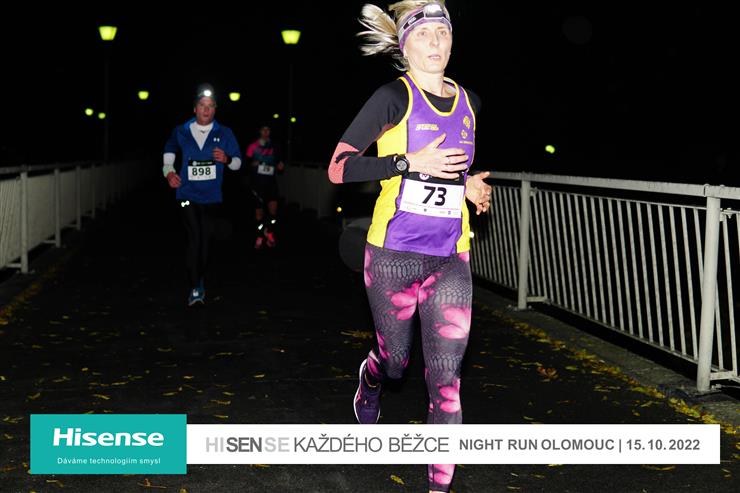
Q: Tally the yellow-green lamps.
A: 9